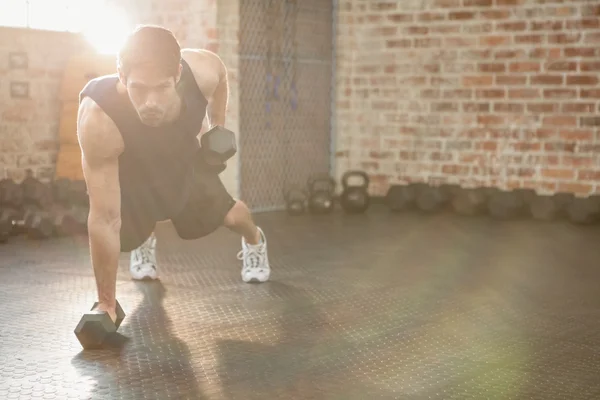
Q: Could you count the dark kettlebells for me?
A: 3